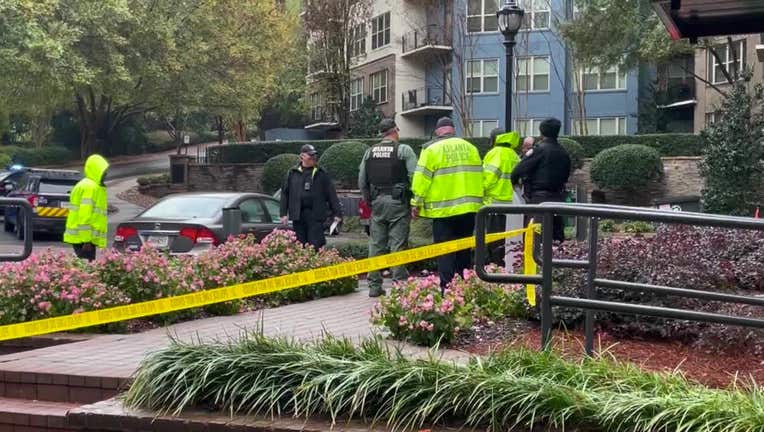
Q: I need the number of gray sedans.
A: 1